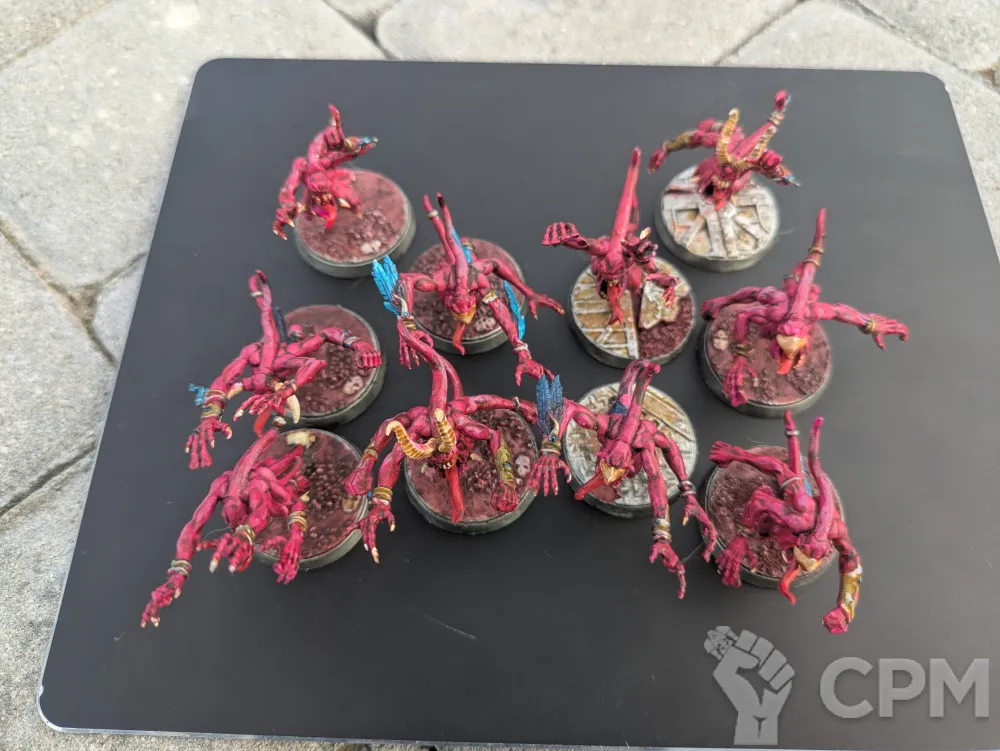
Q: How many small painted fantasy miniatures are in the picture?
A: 10